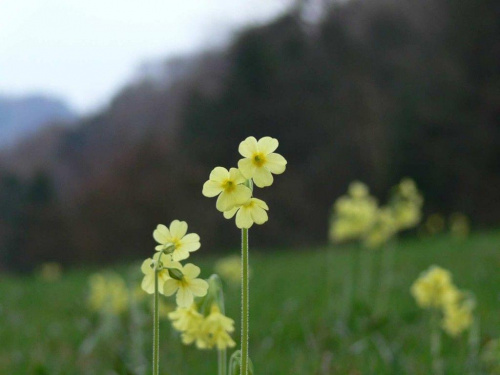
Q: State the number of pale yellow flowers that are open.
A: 6